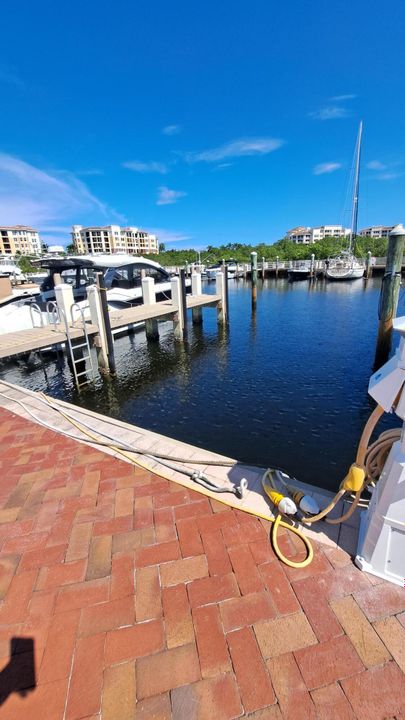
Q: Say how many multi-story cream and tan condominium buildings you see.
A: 4